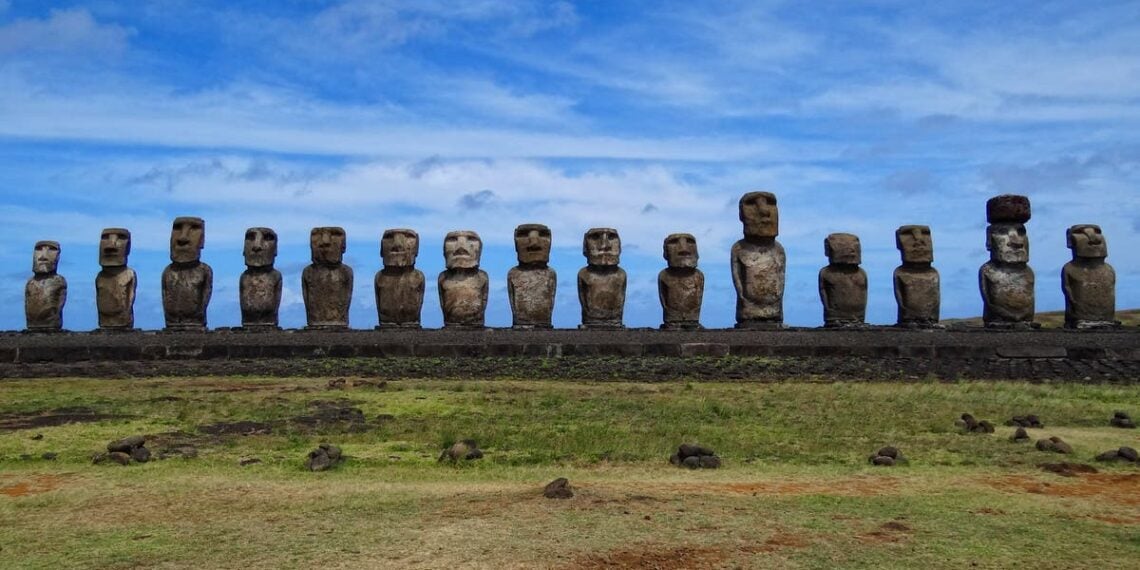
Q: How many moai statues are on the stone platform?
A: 15